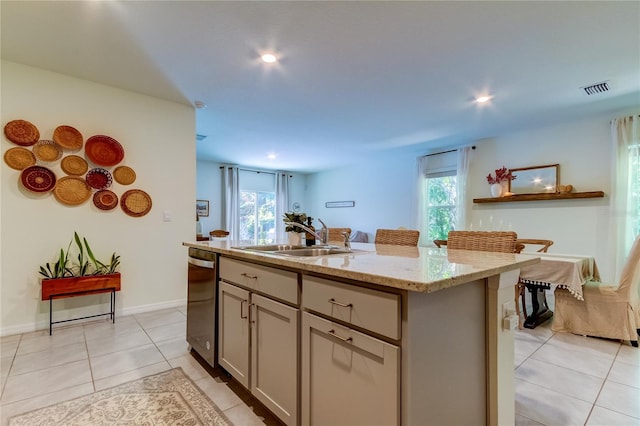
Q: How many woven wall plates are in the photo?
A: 12